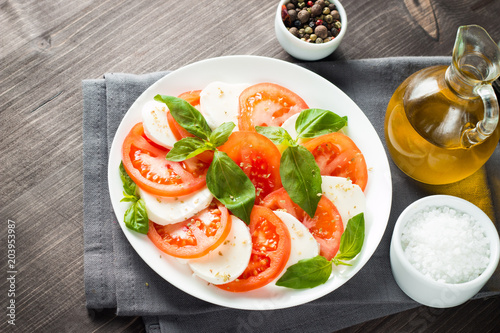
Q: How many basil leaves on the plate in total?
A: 11